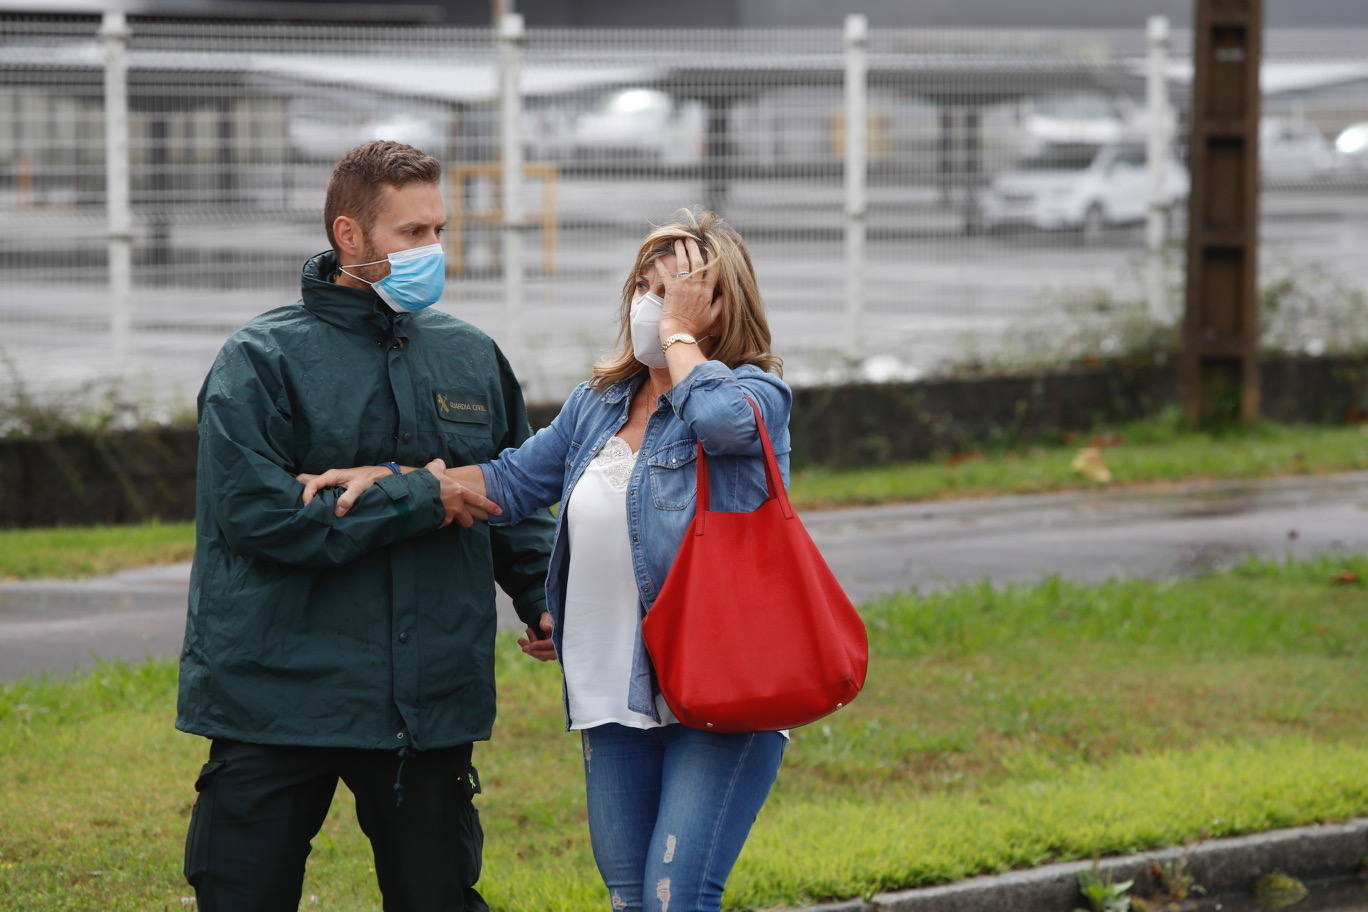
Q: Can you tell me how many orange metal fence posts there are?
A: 2